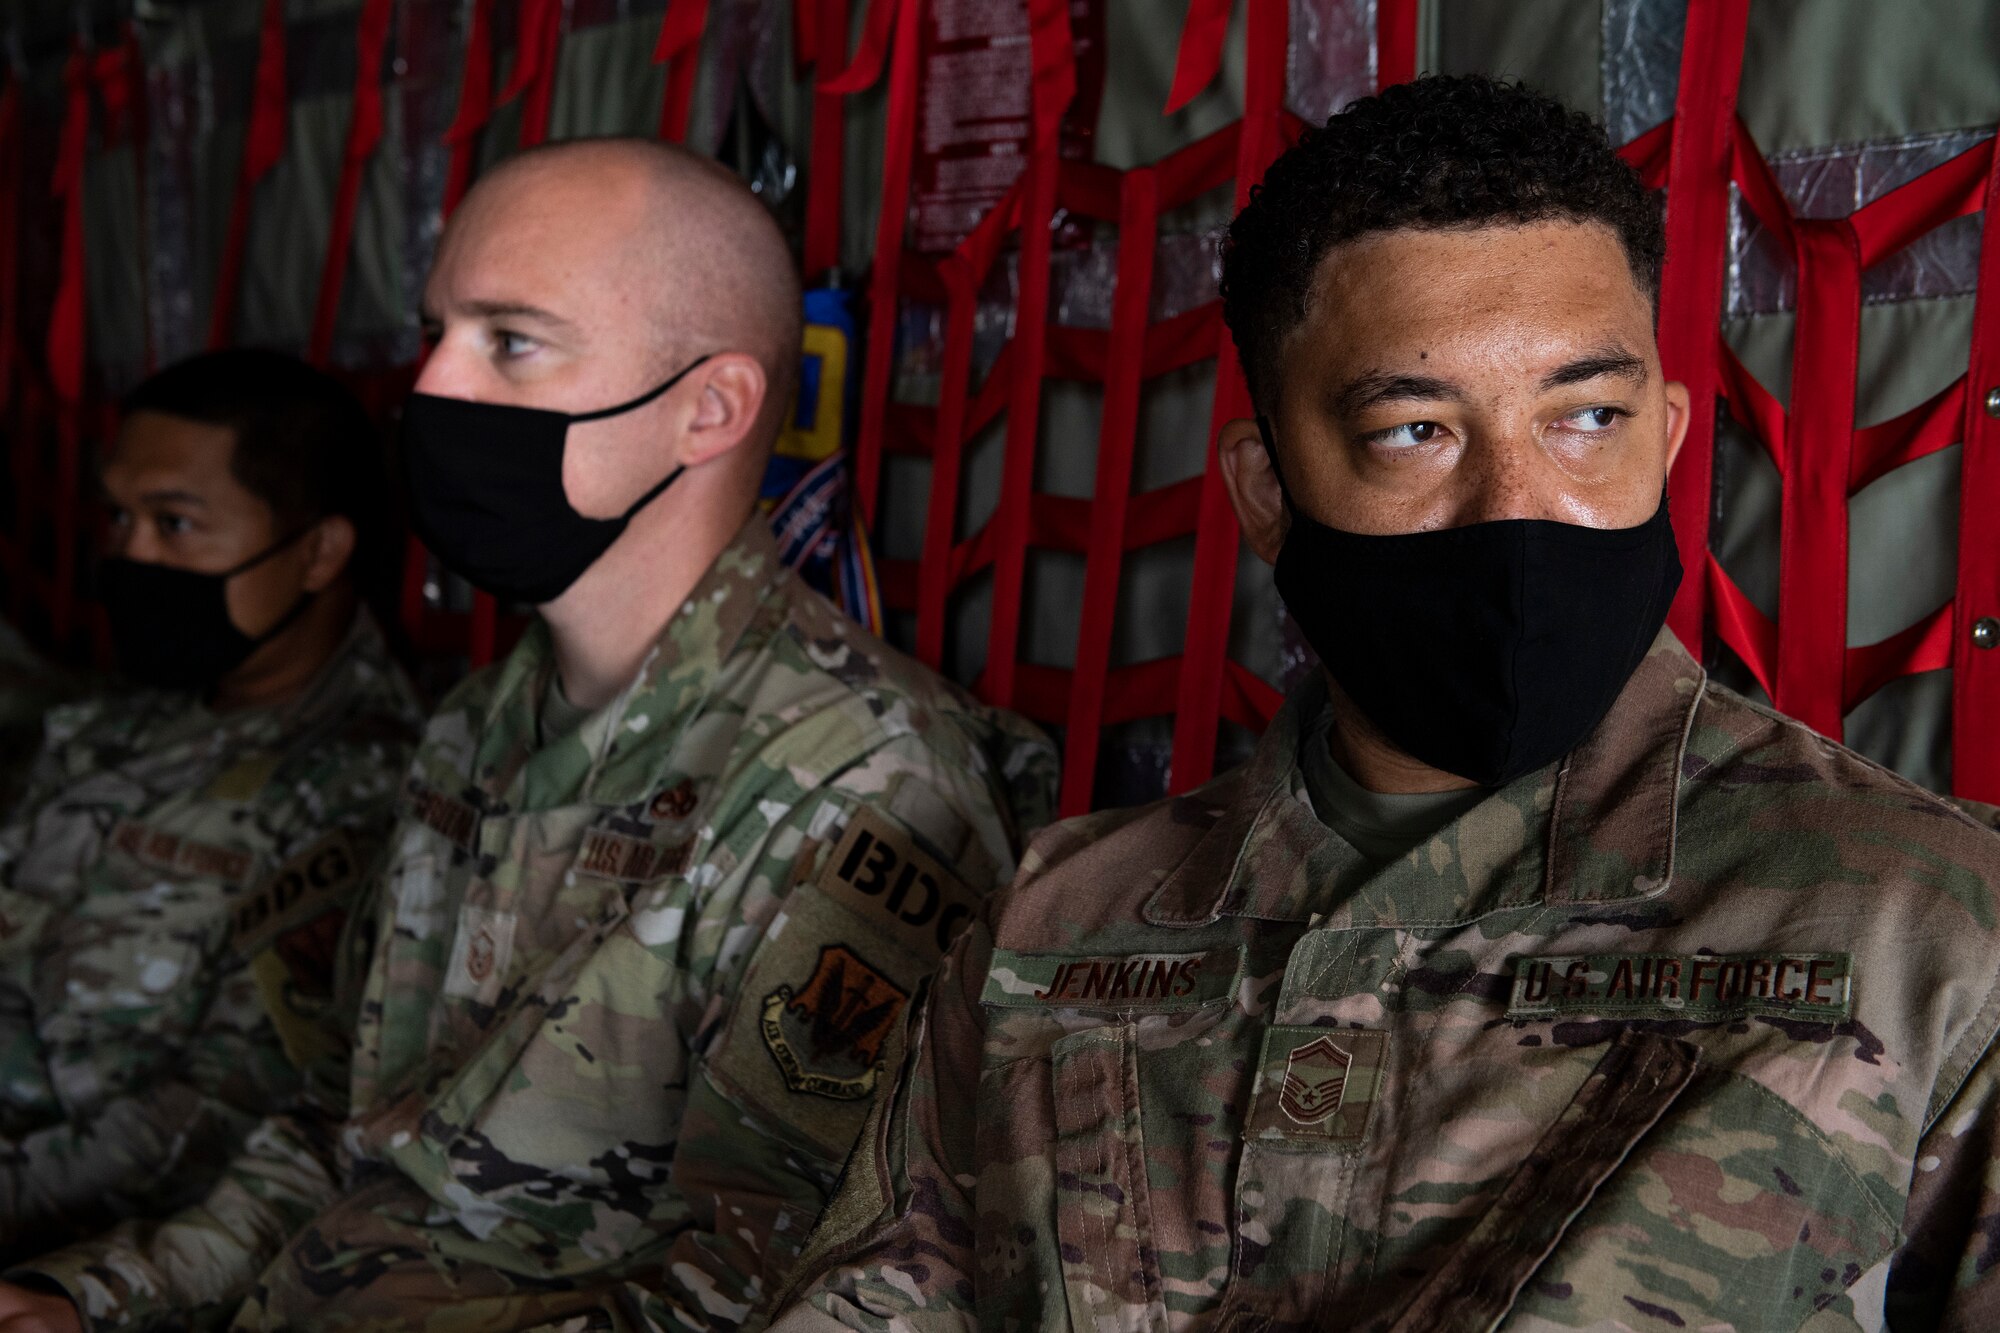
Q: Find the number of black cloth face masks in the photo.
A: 3